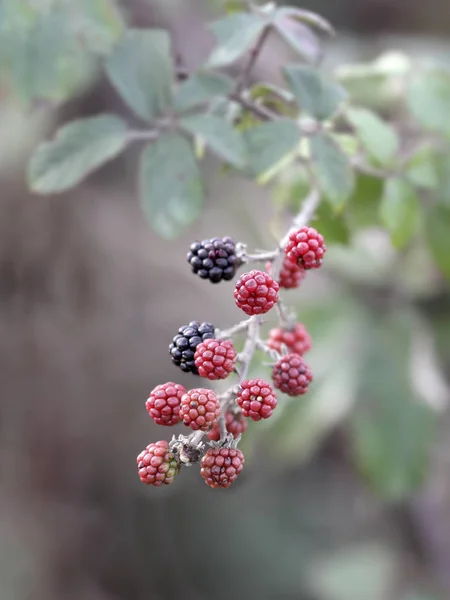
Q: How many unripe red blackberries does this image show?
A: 12